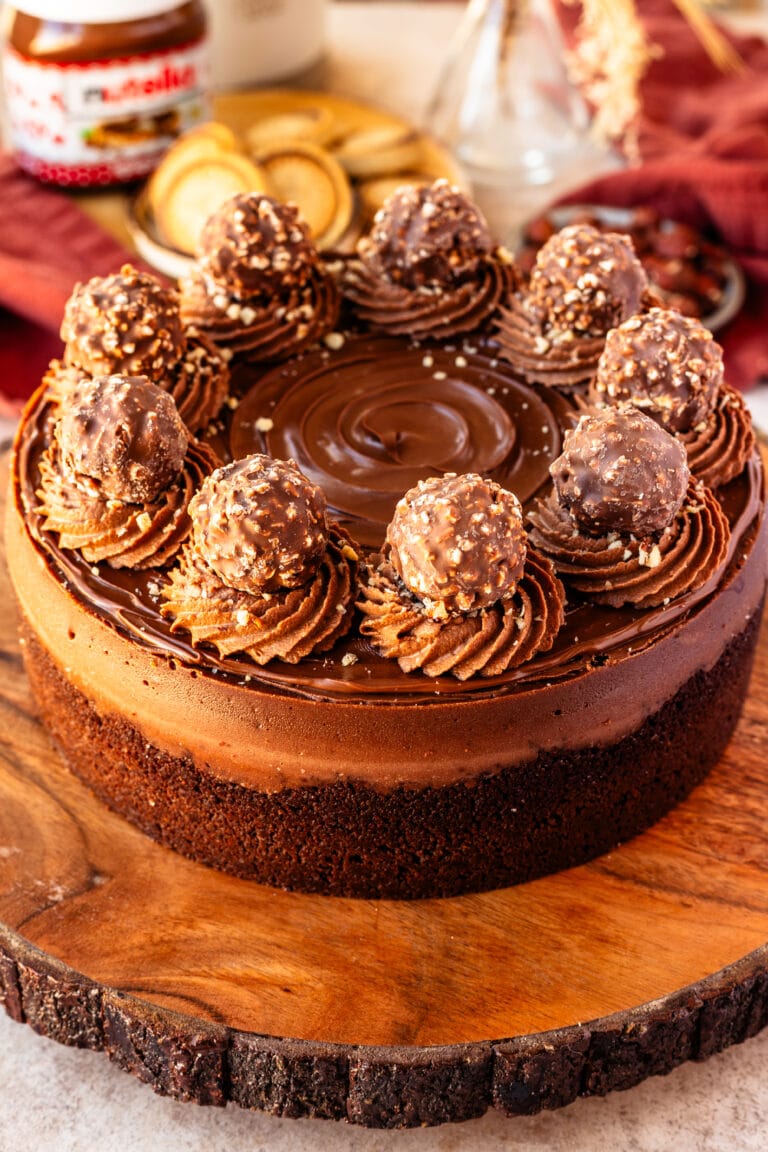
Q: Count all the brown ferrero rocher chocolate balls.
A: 9